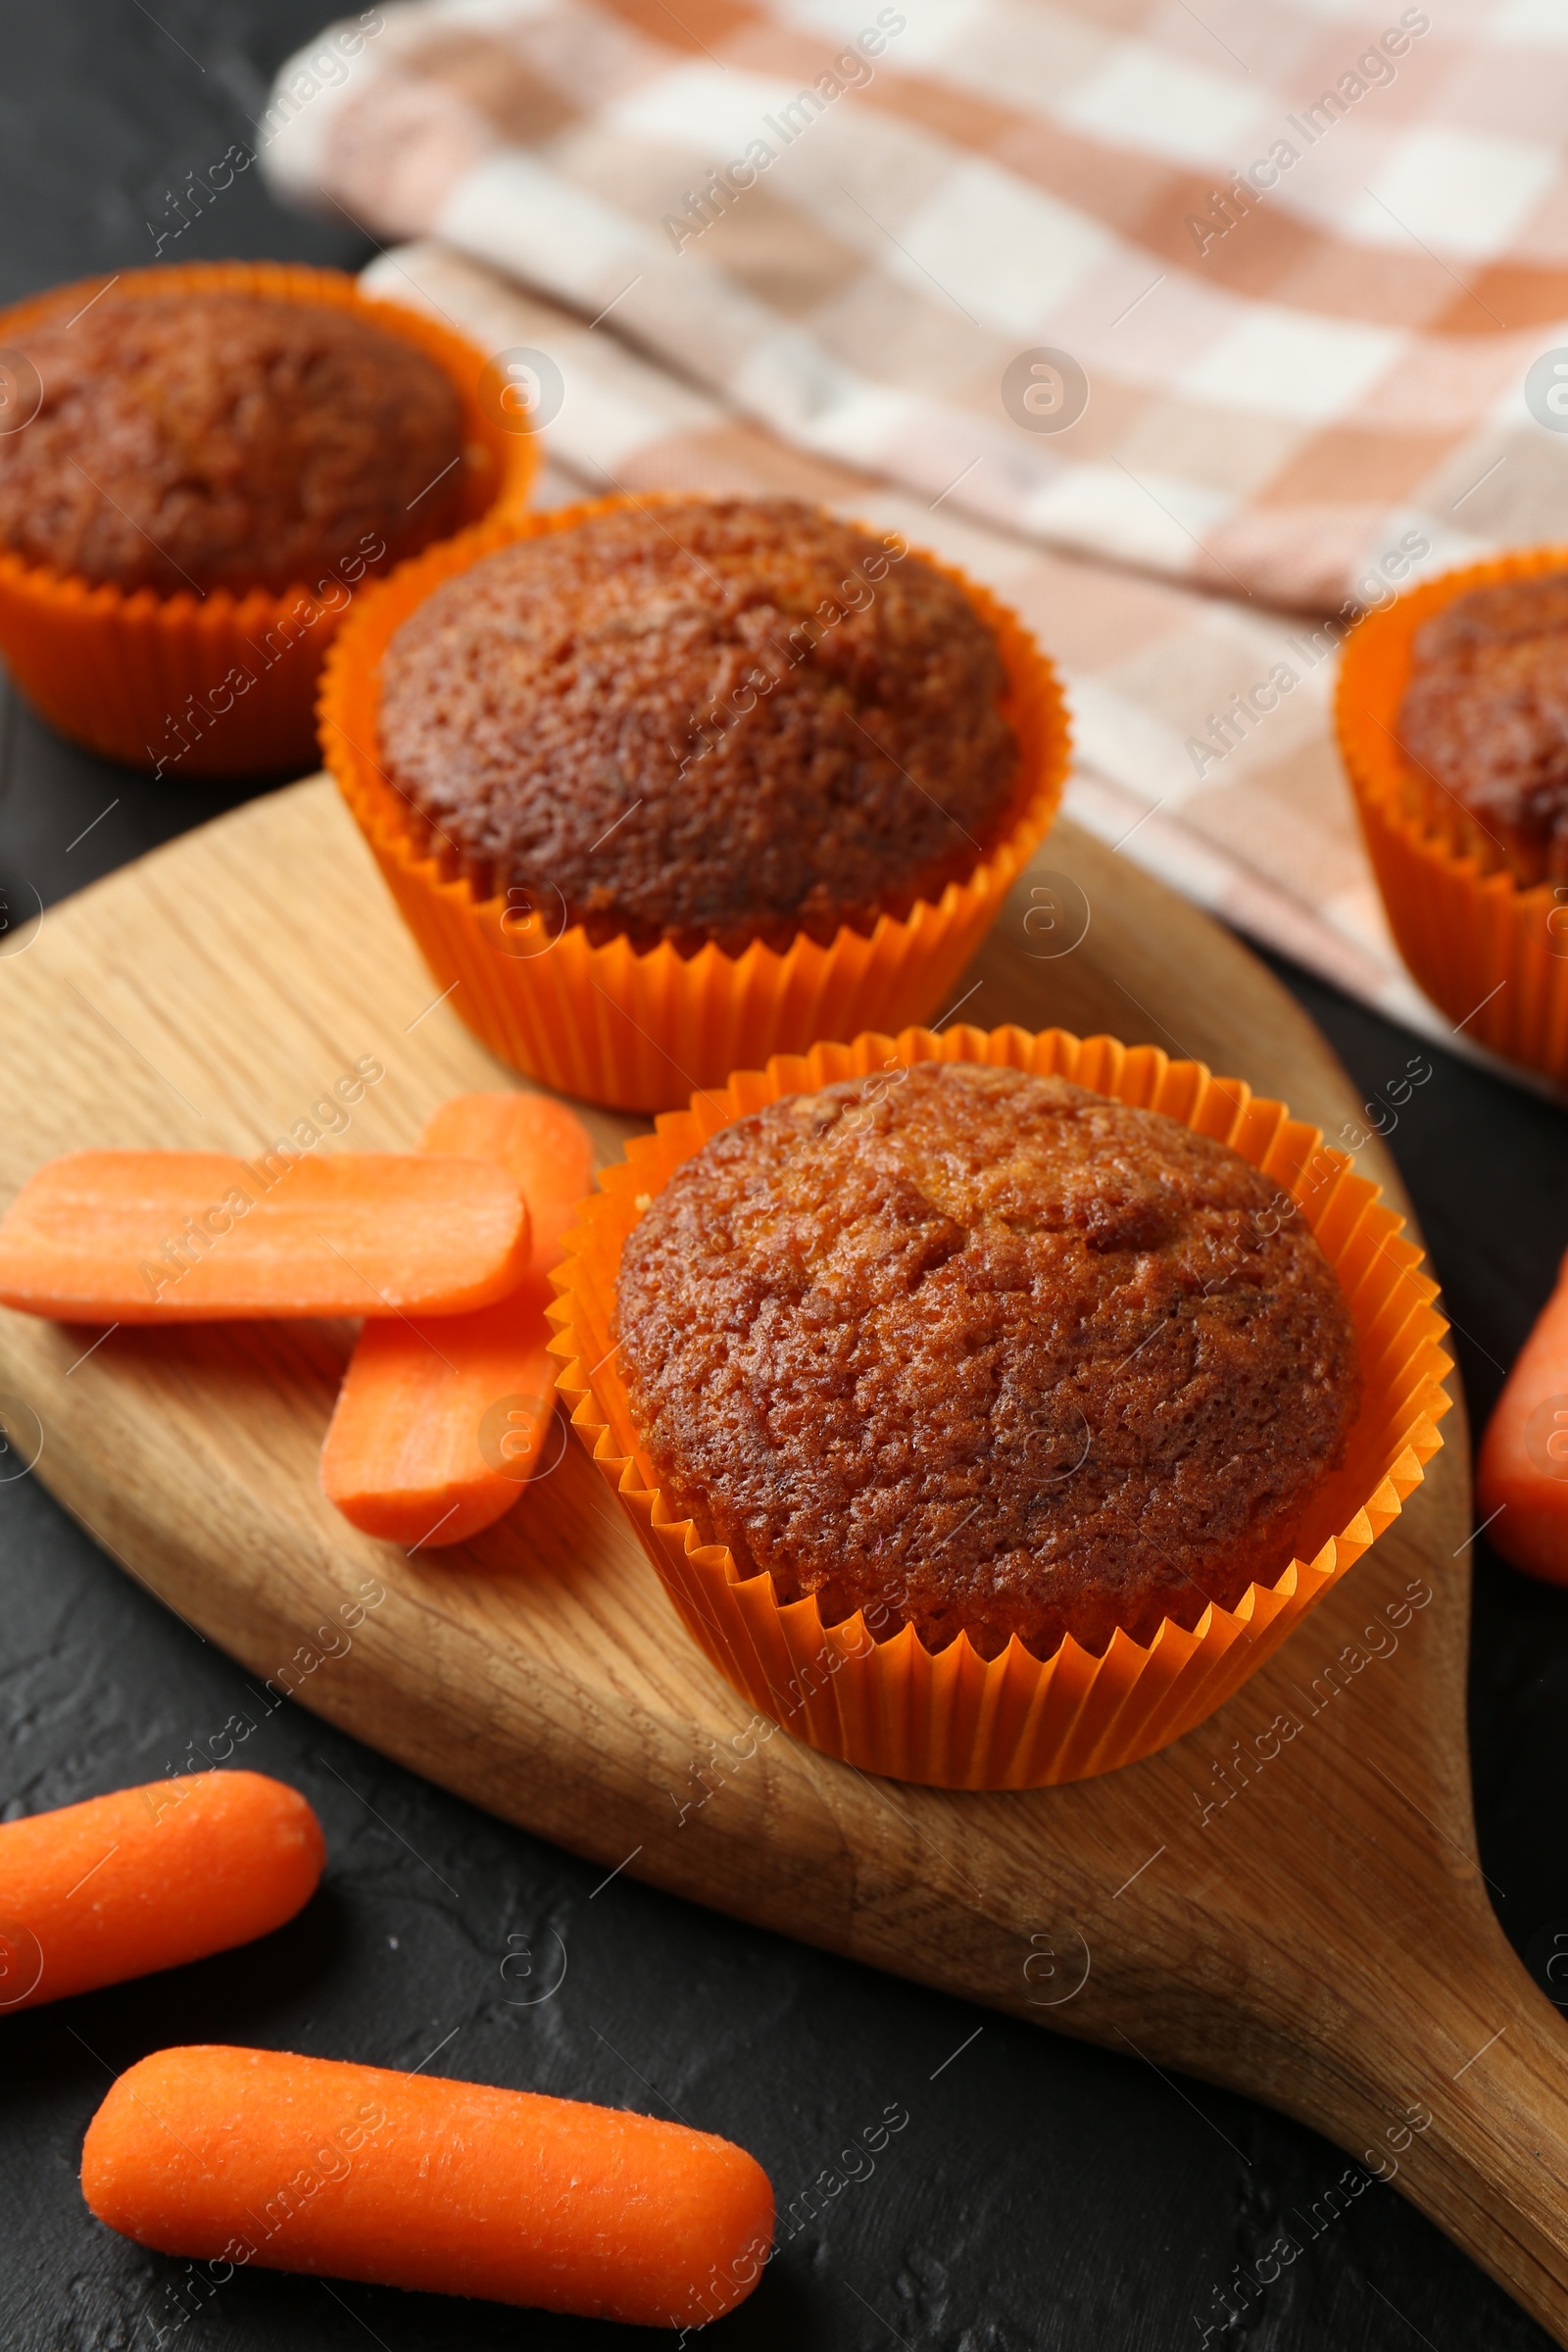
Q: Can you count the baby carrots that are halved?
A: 2